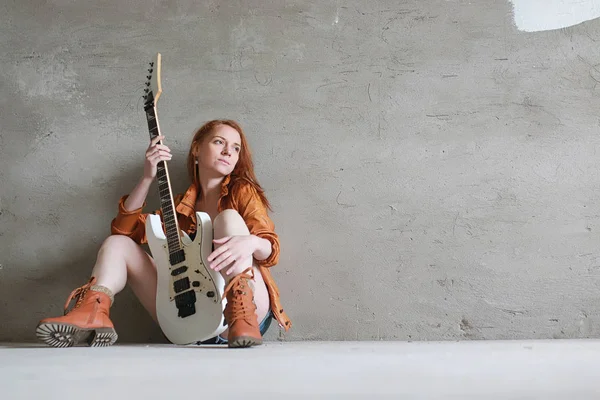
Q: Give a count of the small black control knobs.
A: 2